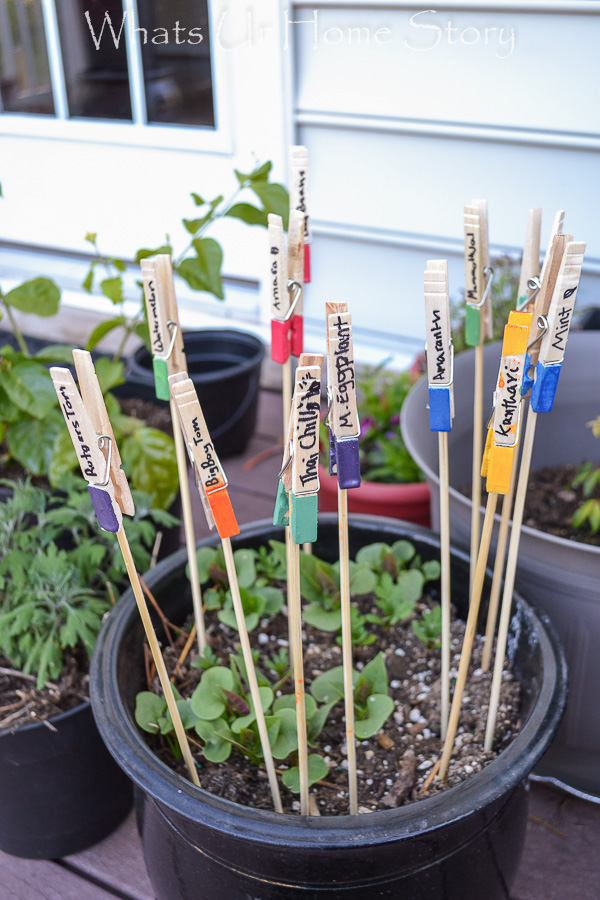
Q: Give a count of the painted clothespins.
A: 12